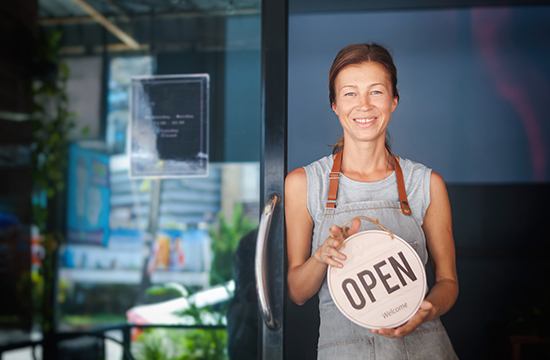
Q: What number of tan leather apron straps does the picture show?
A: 2